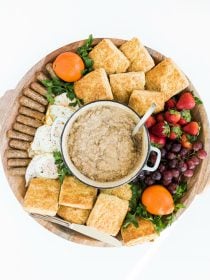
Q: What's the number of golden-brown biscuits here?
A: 12